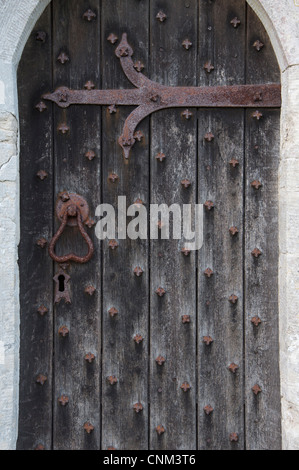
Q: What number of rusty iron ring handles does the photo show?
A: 1